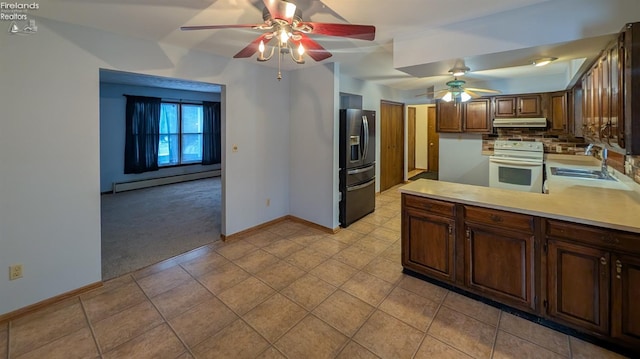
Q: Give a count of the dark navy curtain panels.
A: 2